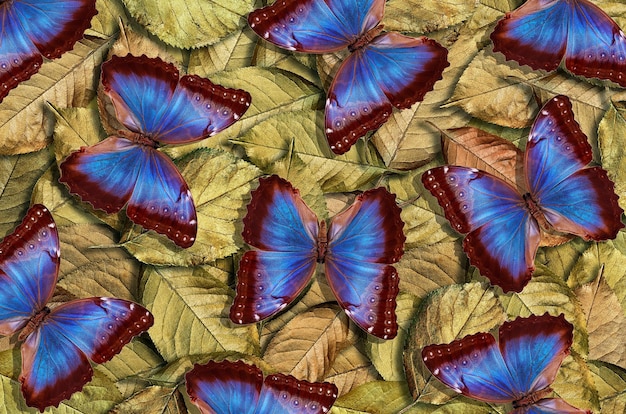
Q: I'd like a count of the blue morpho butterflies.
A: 9